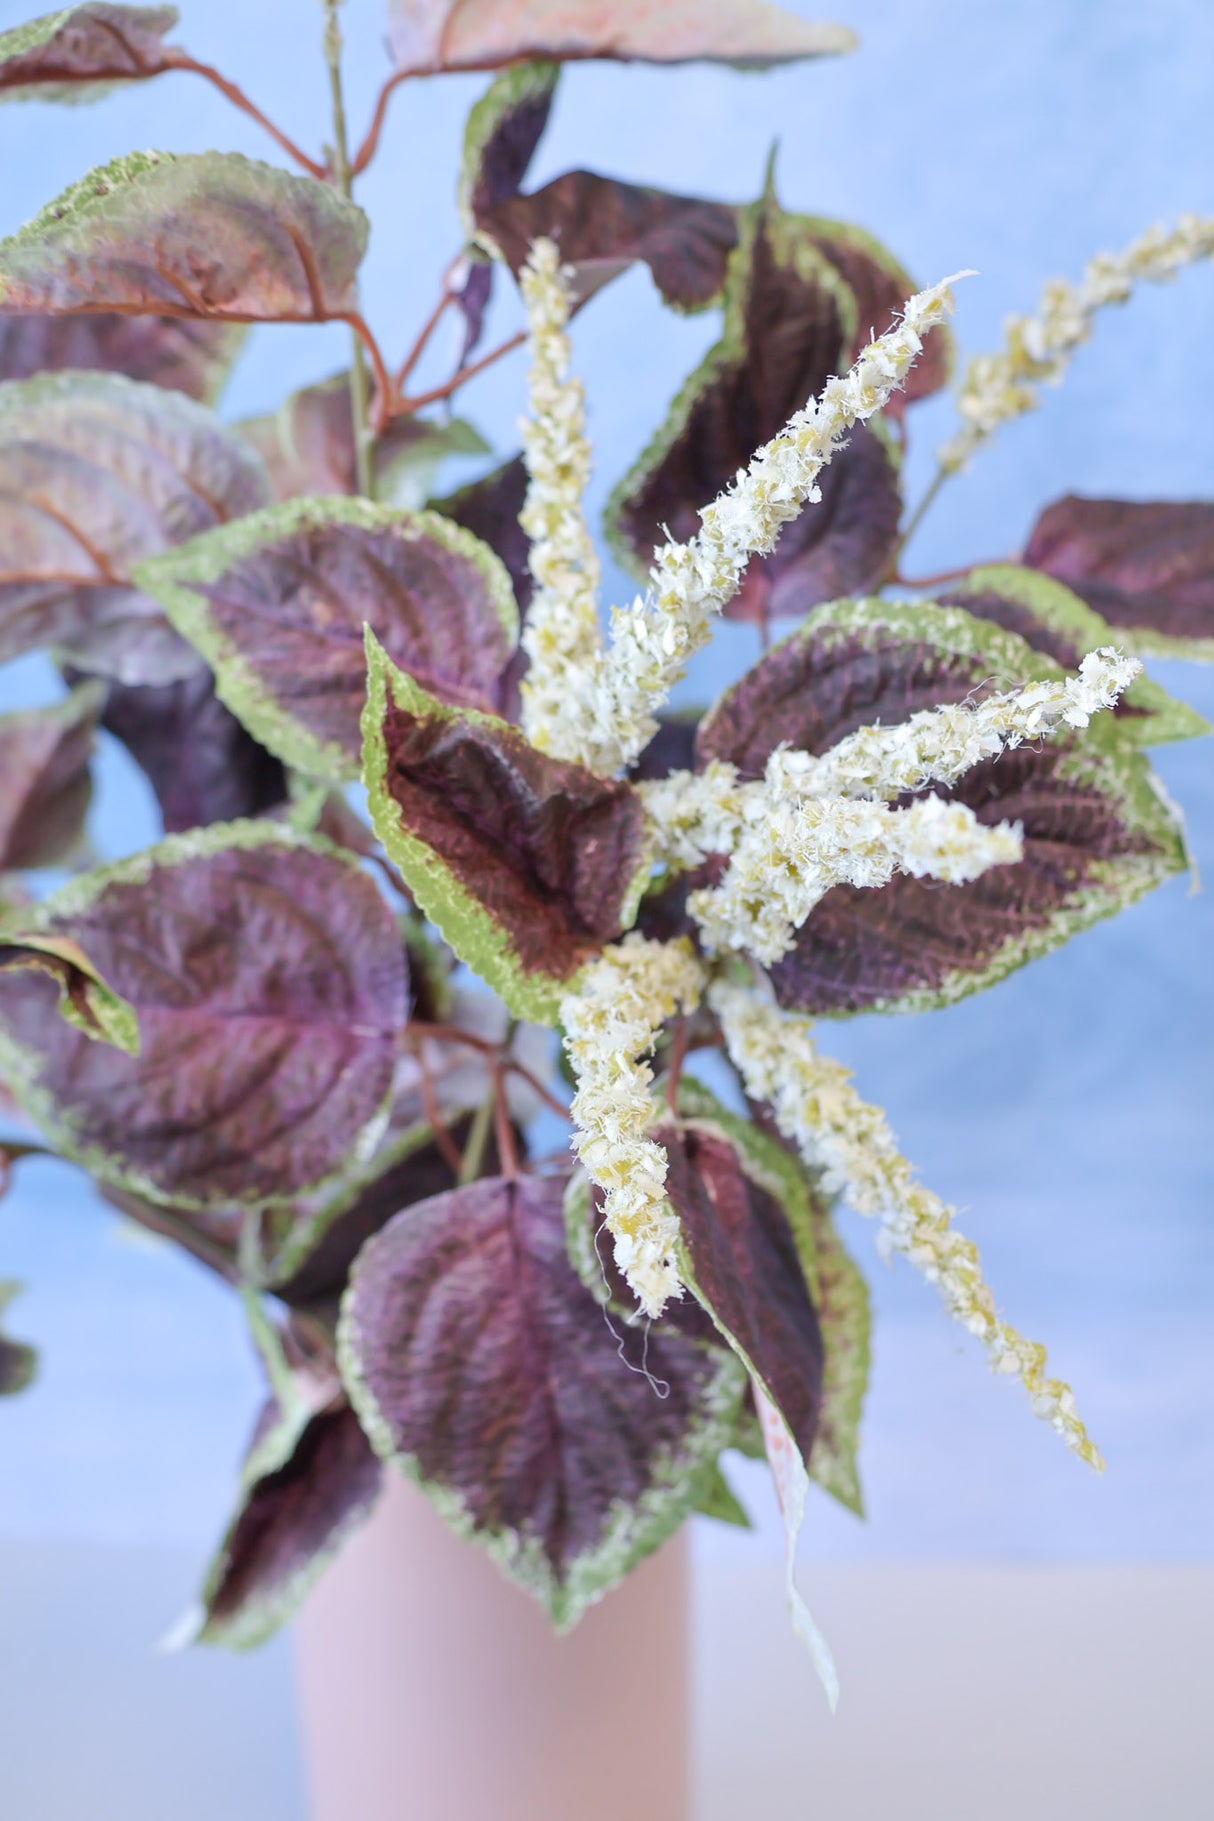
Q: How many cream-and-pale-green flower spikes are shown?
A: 7